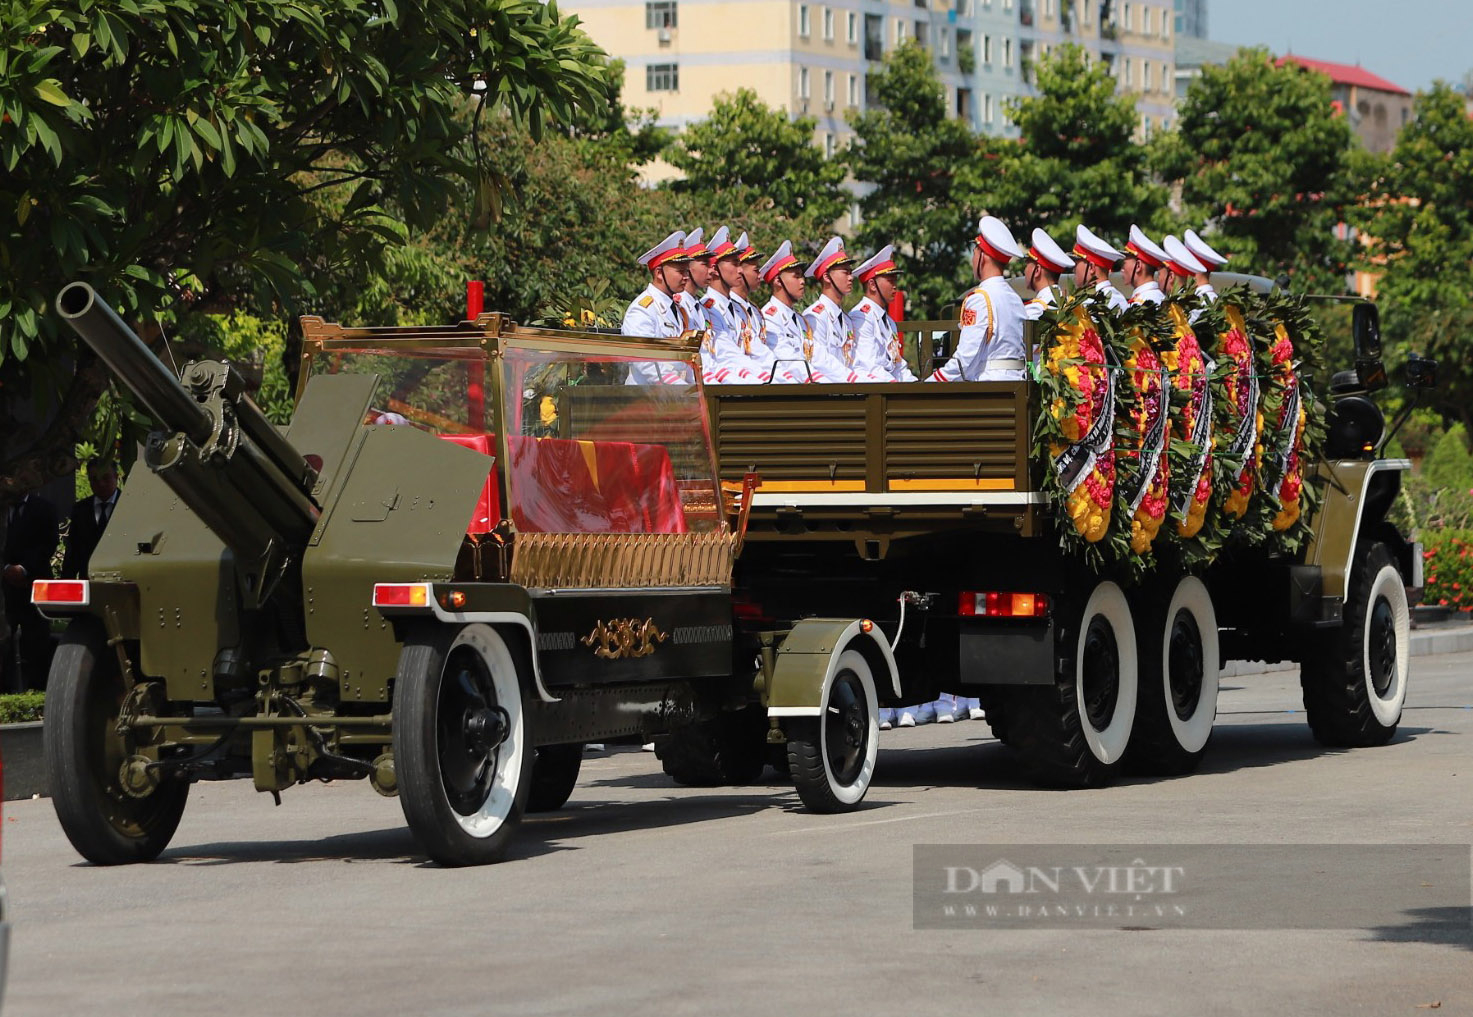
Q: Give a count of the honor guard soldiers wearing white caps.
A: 13